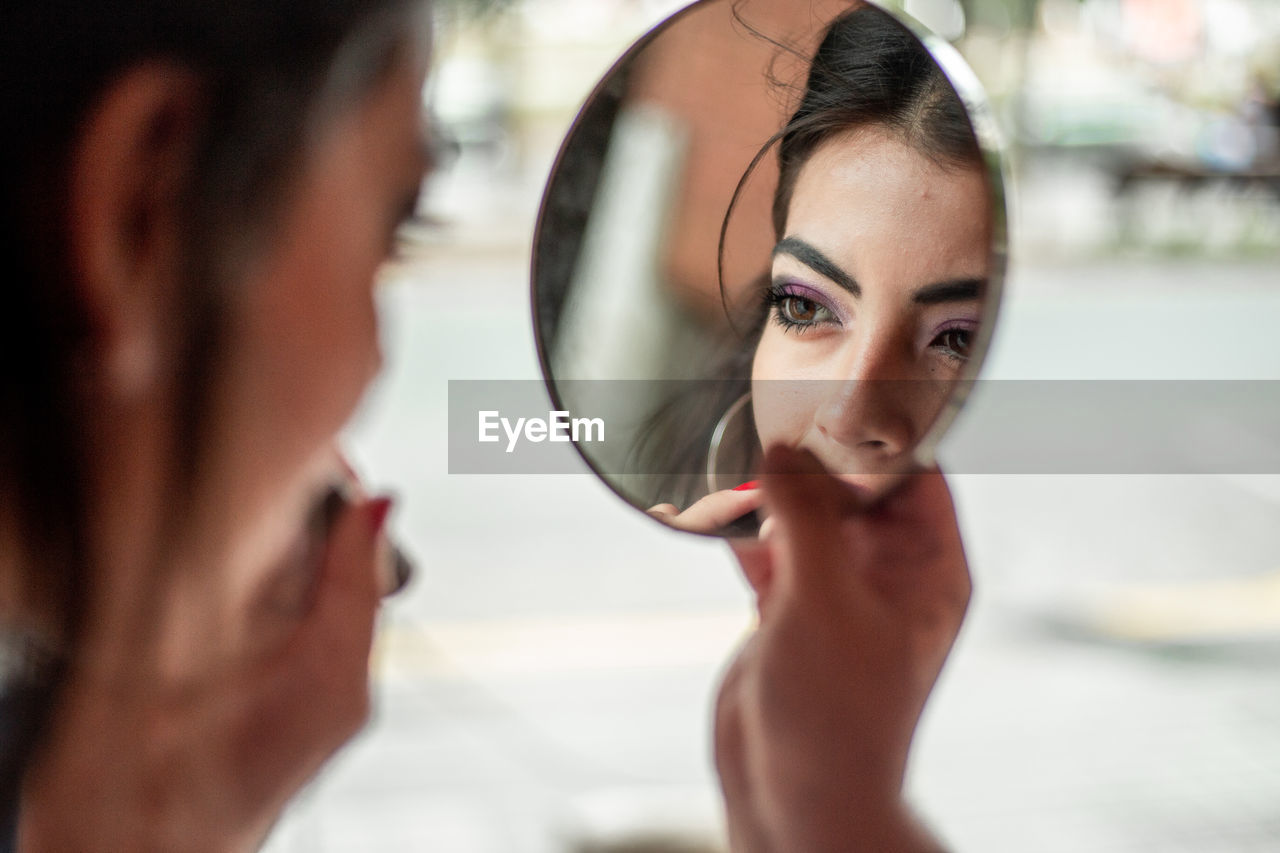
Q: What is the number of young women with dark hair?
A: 1